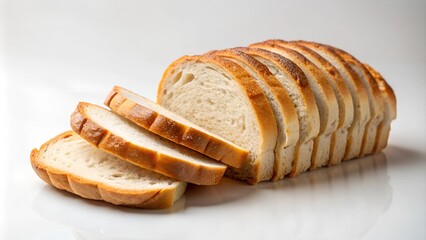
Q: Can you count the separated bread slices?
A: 3